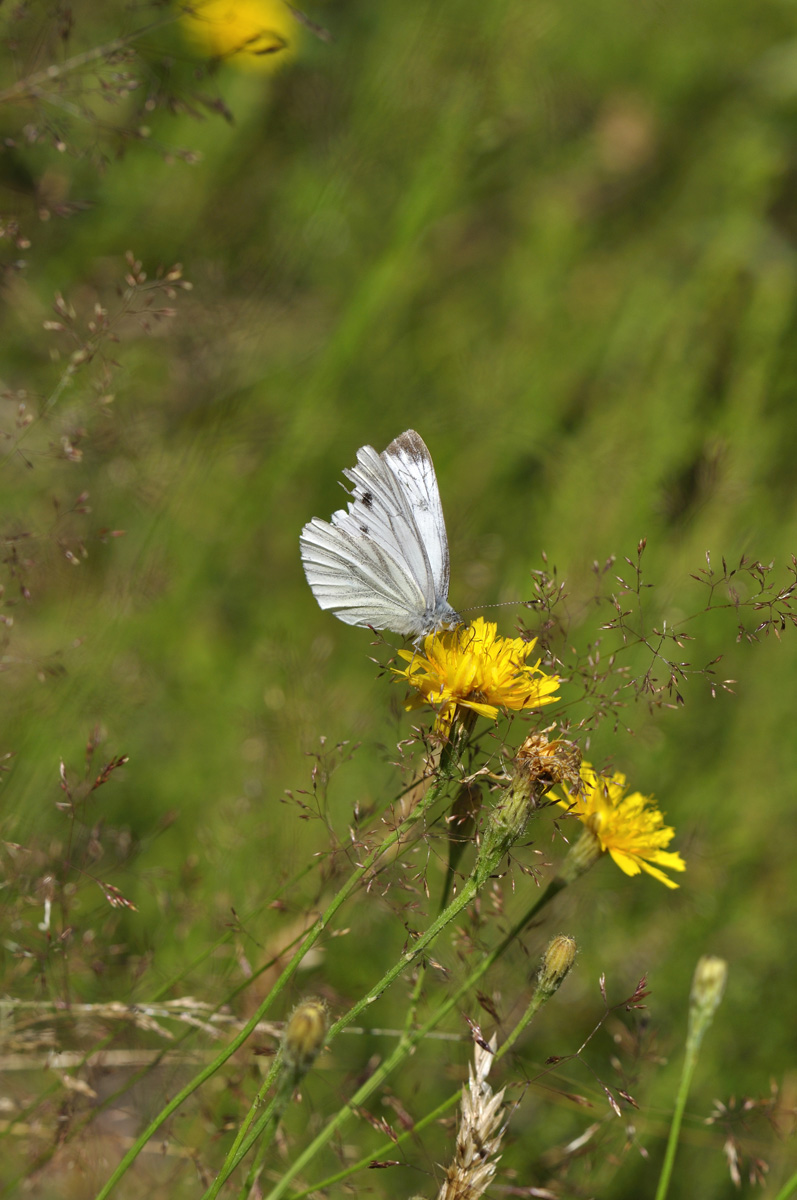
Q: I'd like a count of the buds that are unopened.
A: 3